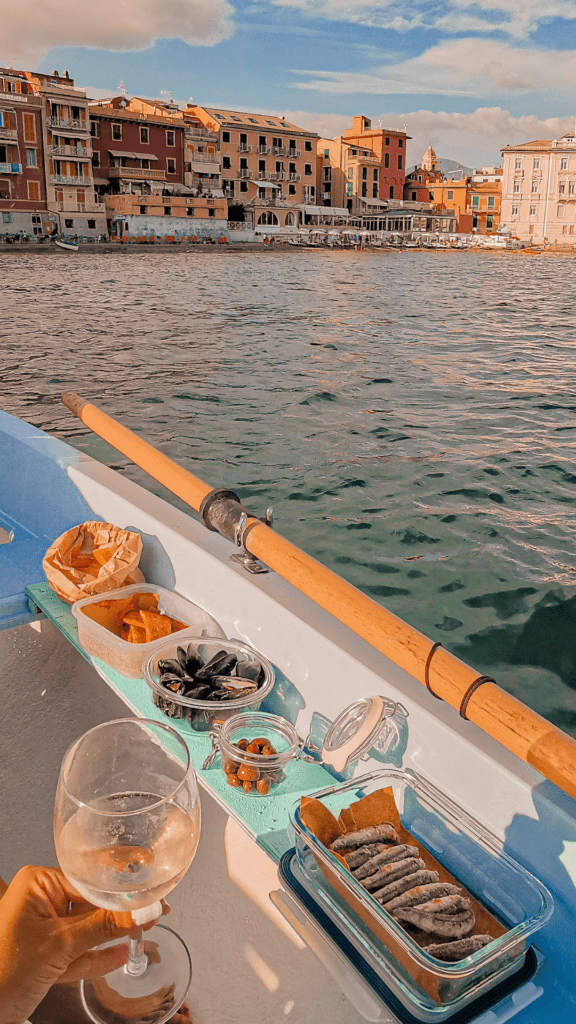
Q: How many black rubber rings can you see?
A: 2